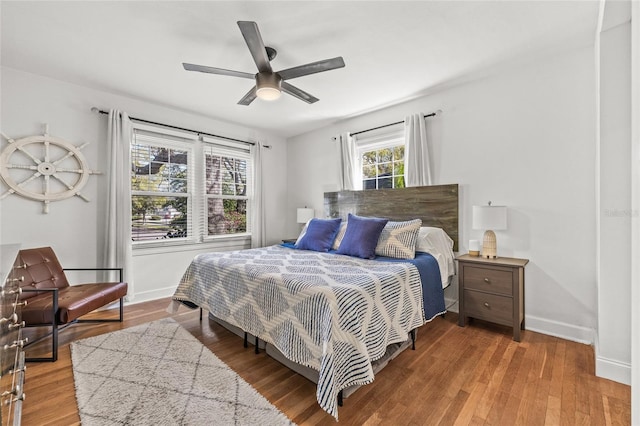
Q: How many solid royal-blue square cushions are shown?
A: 2